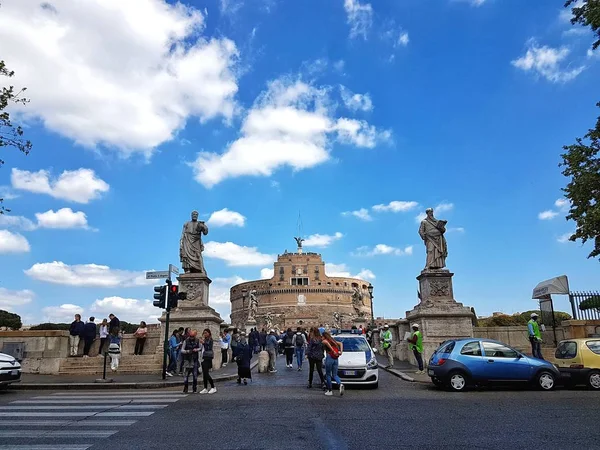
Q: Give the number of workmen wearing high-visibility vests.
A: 3